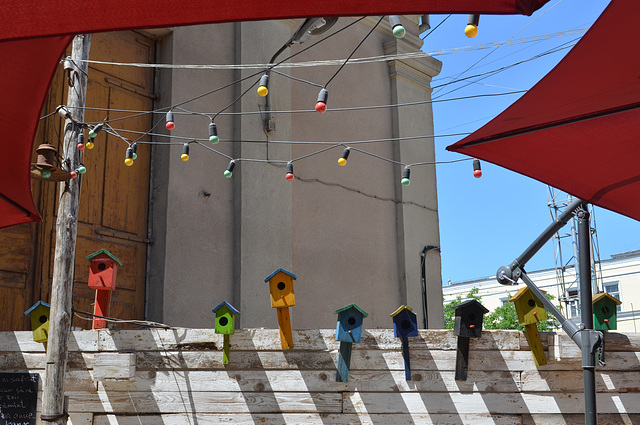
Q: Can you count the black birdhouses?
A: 1